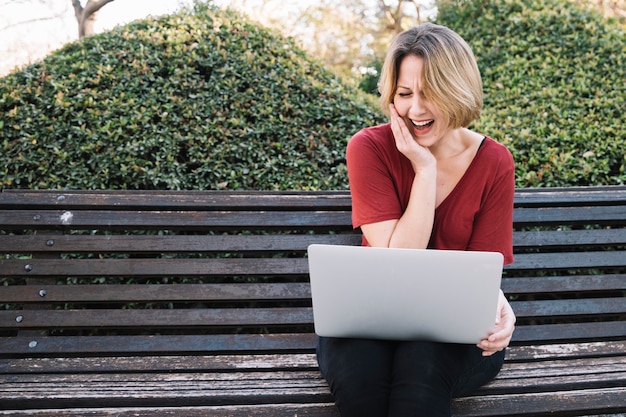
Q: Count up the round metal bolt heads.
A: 7